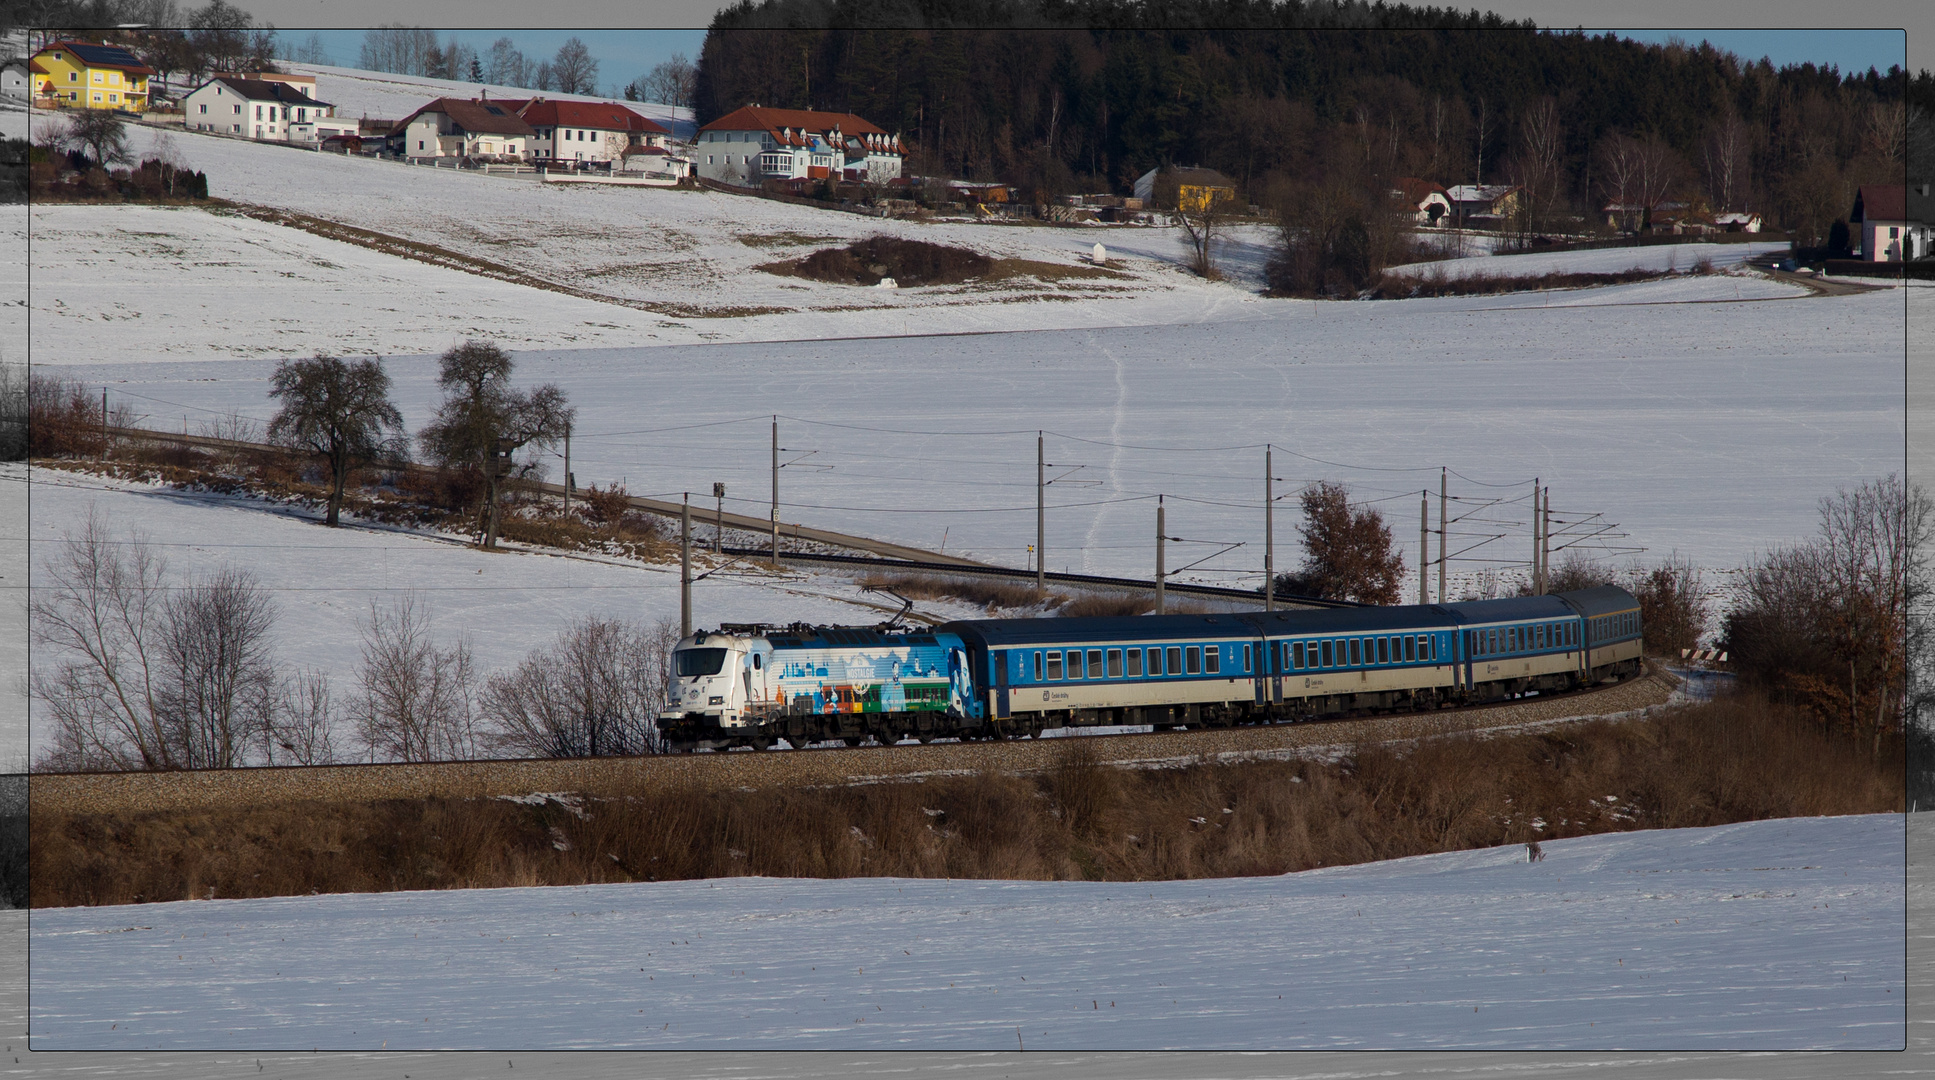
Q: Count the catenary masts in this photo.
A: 11